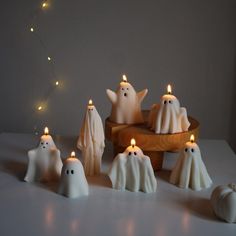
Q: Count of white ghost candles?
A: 7